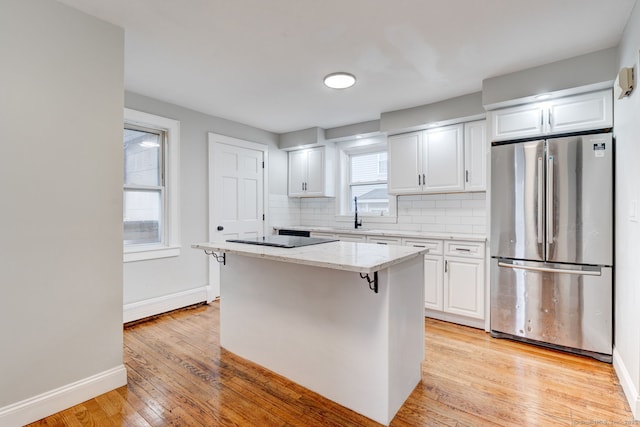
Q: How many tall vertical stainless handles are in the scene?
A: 2